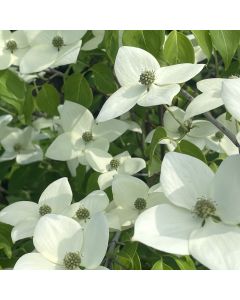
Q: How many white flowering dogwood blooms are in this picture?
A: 14